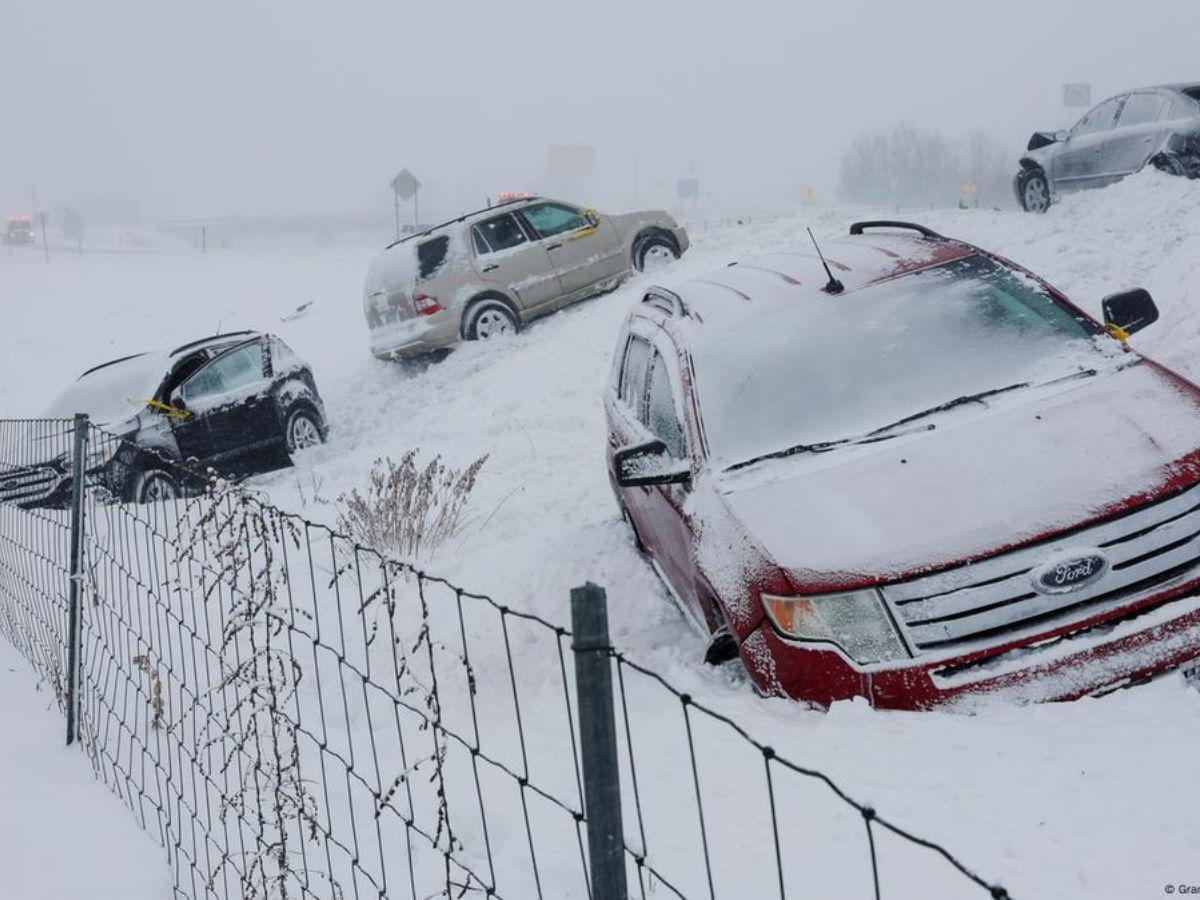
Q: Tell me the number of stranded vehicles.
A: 4